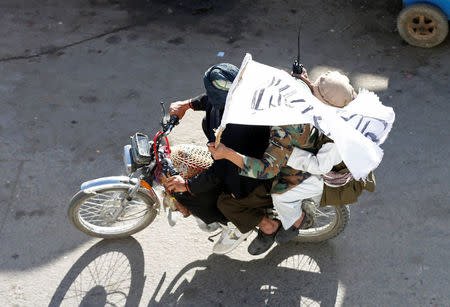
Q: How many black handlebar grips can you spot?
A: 2